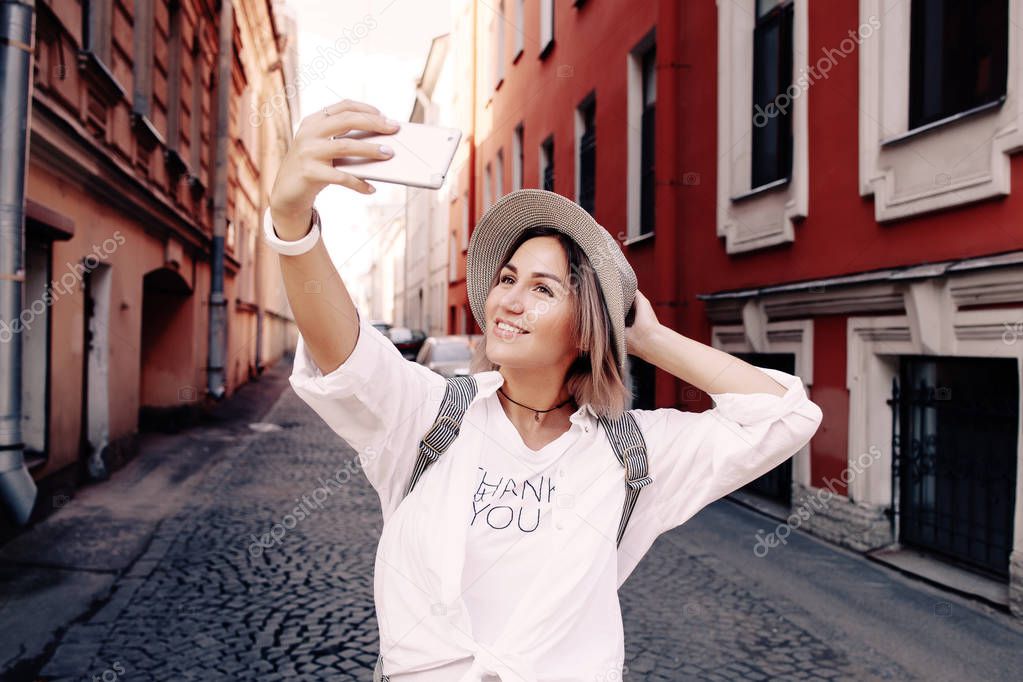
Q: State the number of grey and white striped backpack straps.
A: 2